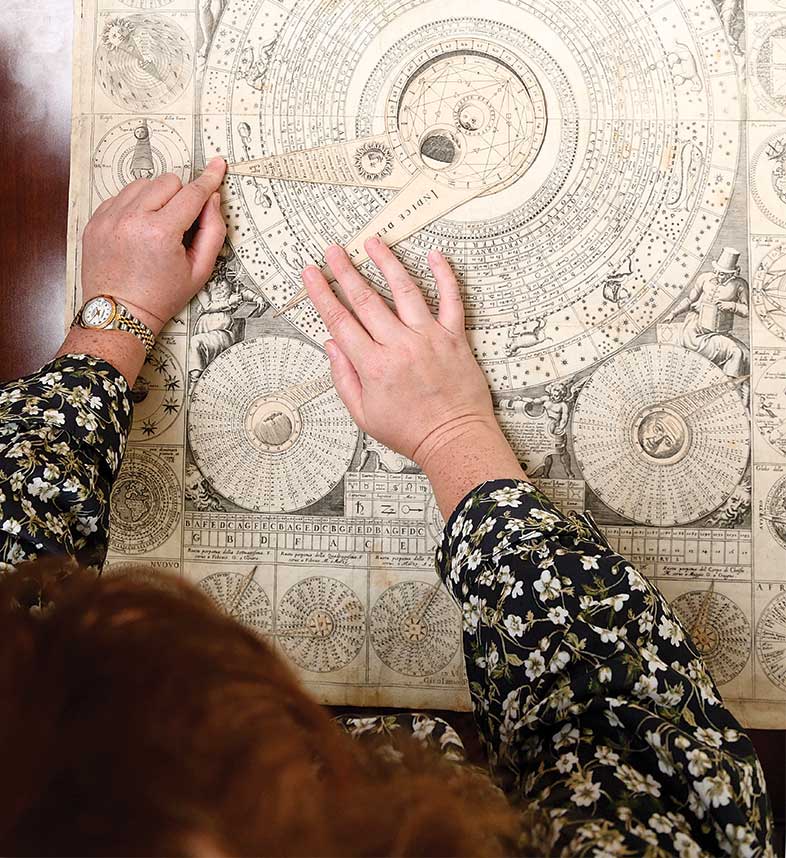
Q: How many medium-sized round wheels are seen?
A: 2